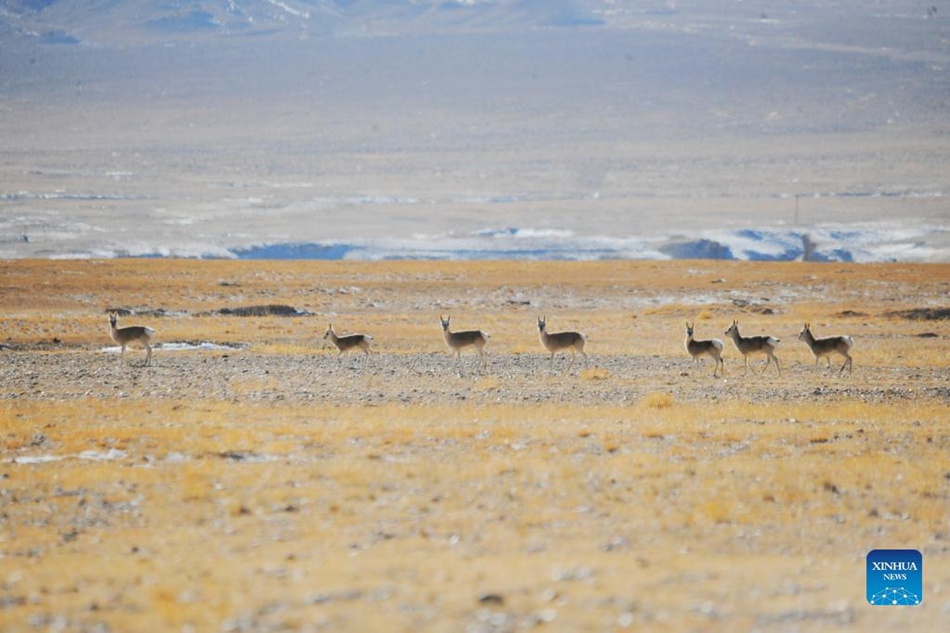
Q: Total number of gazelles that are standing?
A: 7